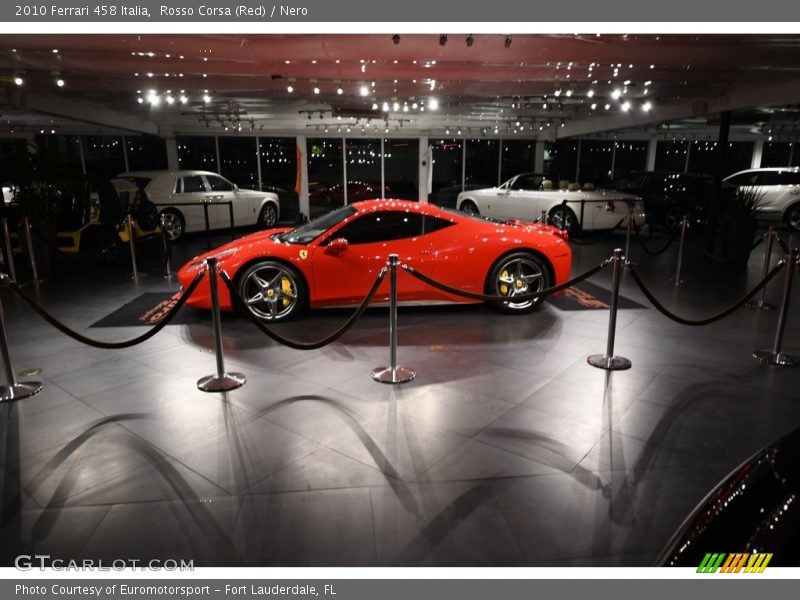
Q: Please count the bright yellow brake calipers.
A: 2